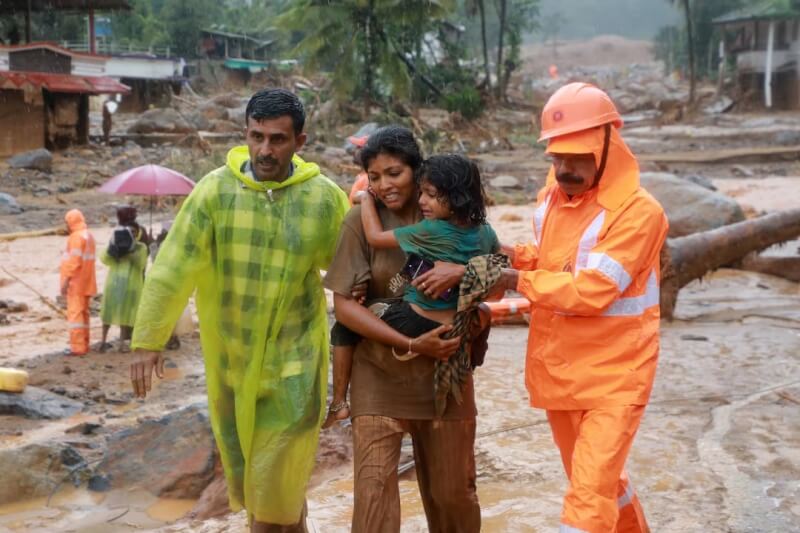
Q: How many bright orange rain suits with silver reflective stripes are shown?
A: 2